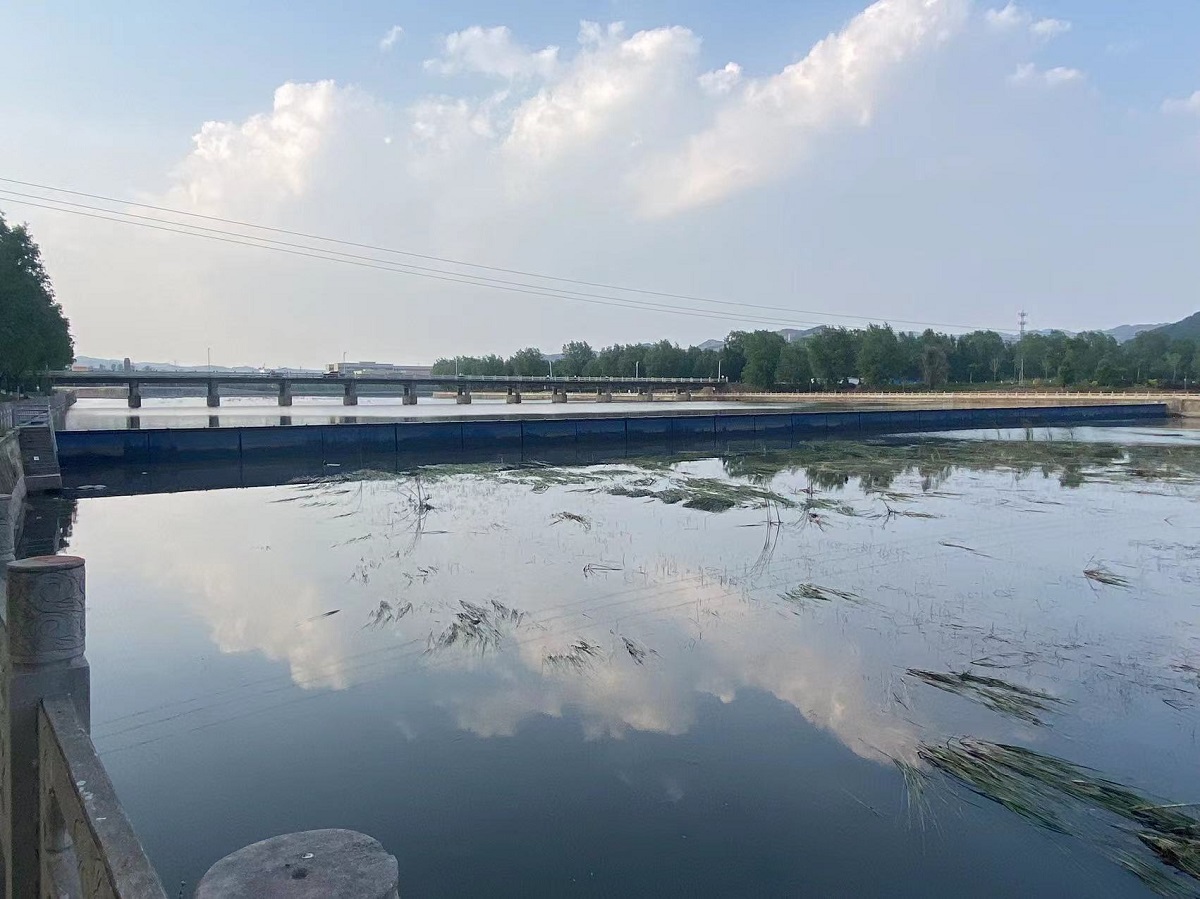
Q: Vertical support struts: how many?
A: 11